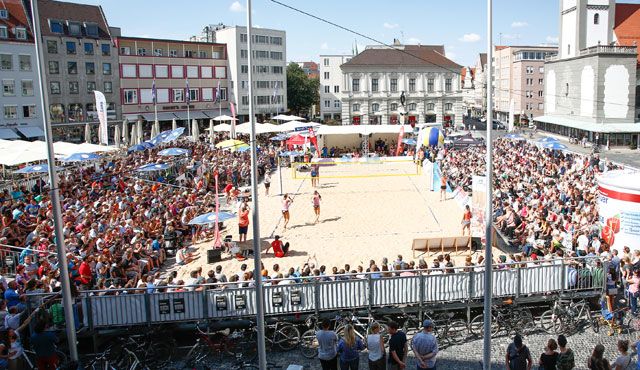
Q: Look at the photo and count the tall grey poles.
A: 3